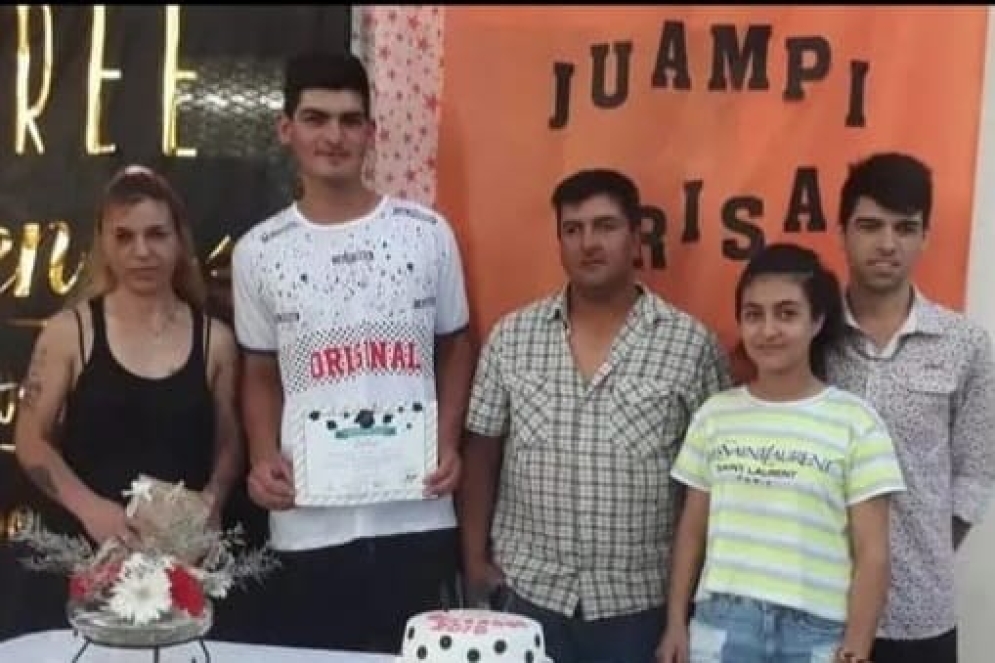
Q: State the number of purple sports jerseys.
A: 0